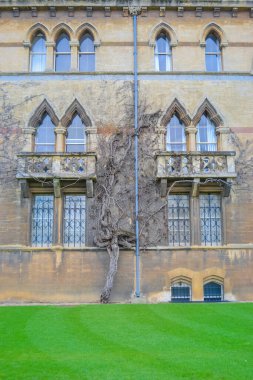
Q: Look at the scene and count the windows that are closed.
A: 15